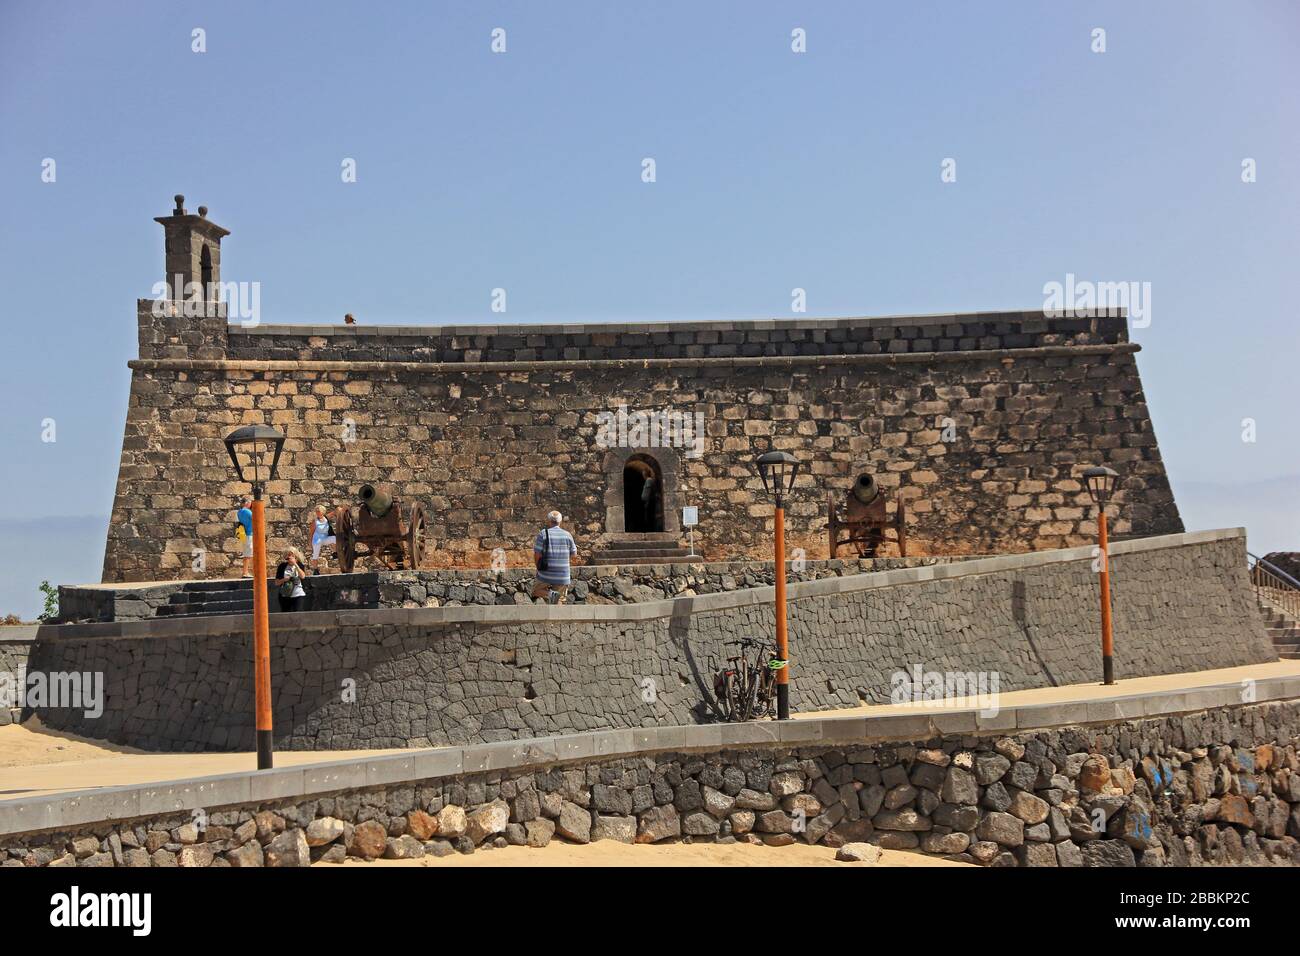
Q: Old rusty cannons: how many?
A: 2